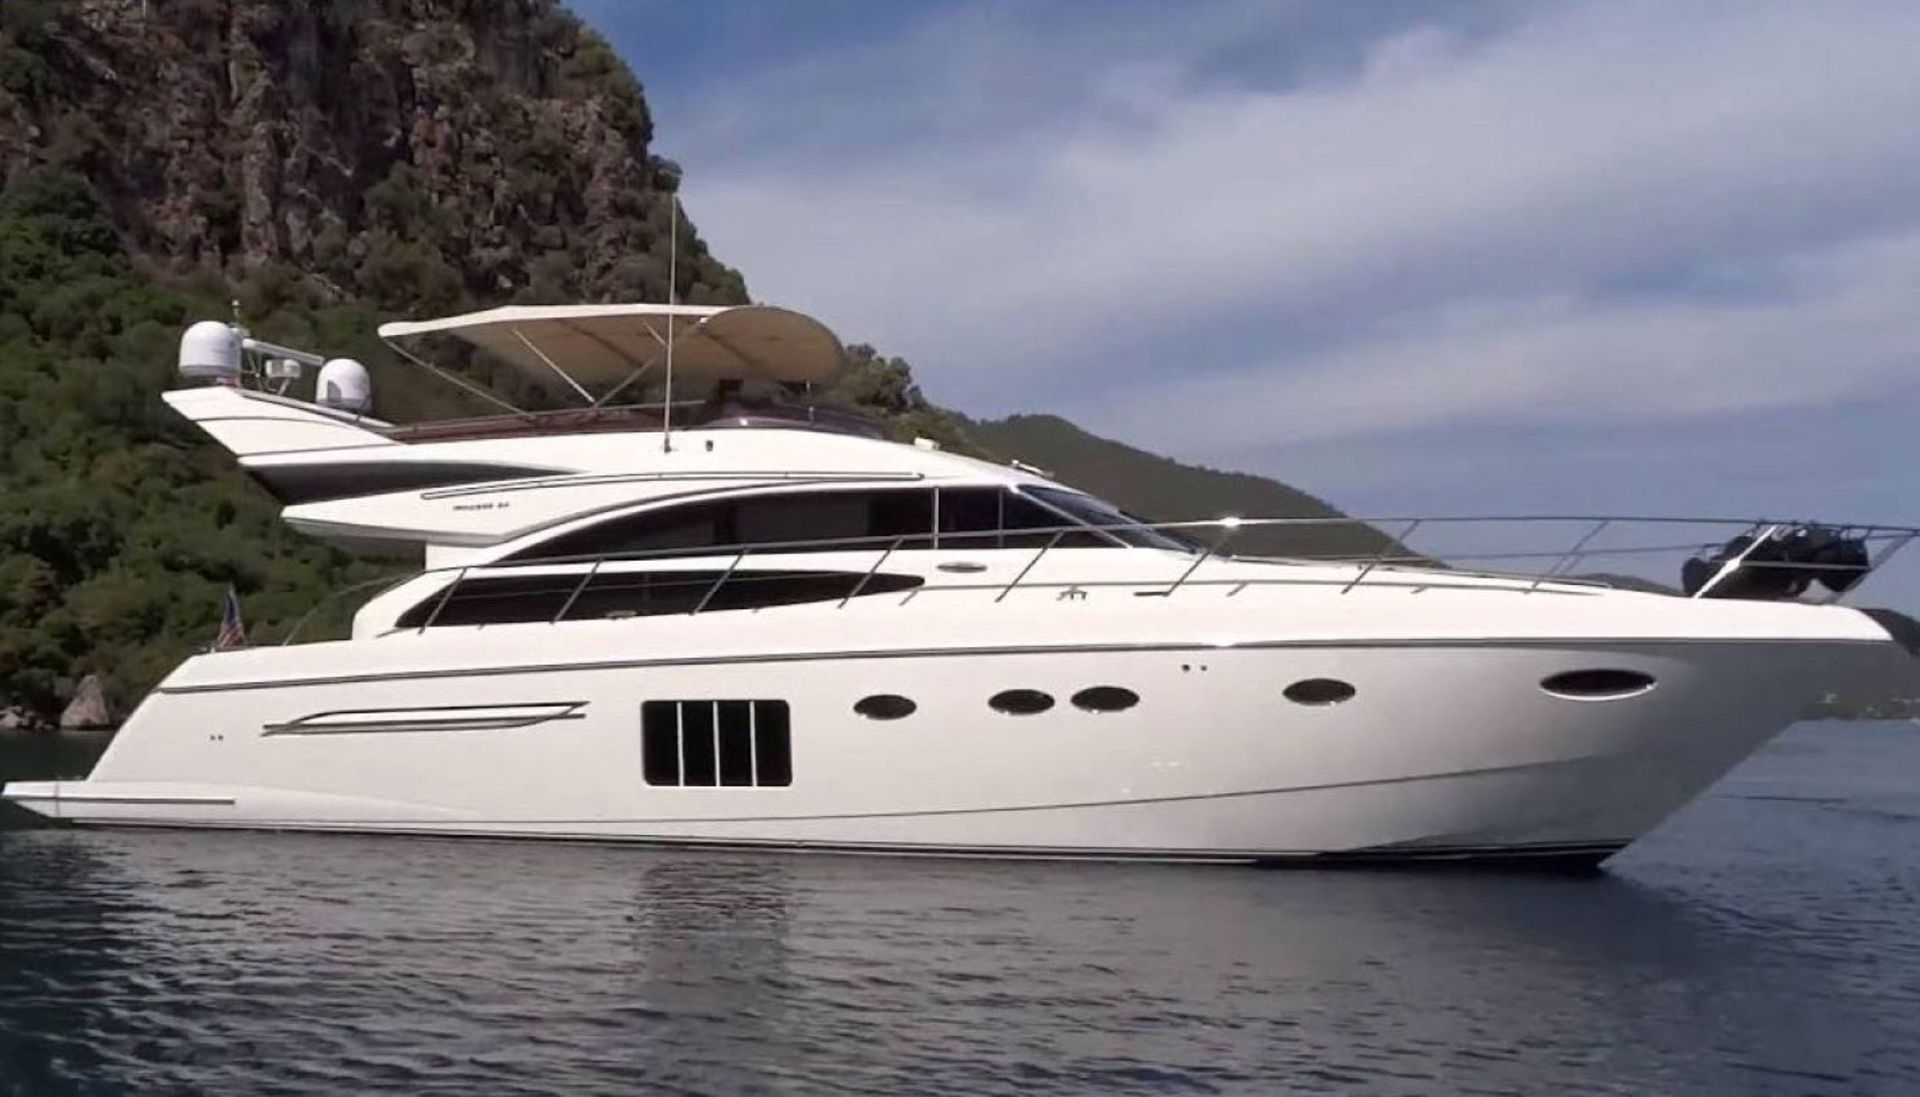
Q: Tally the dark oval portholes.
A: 5